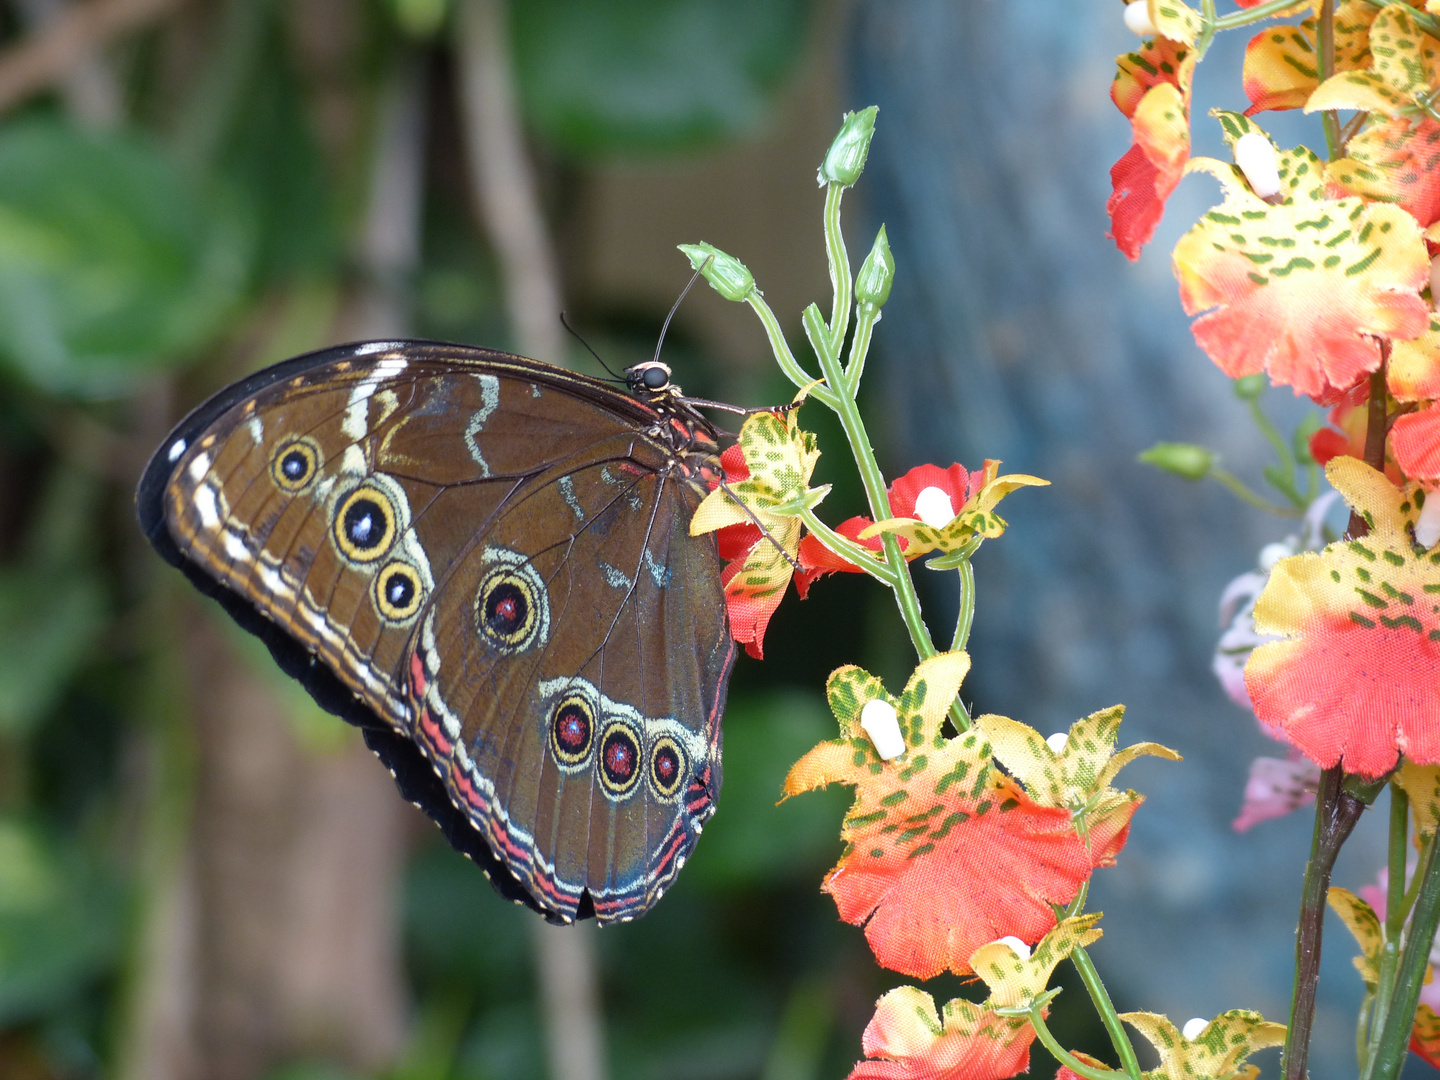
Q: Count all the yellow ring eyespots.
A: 7